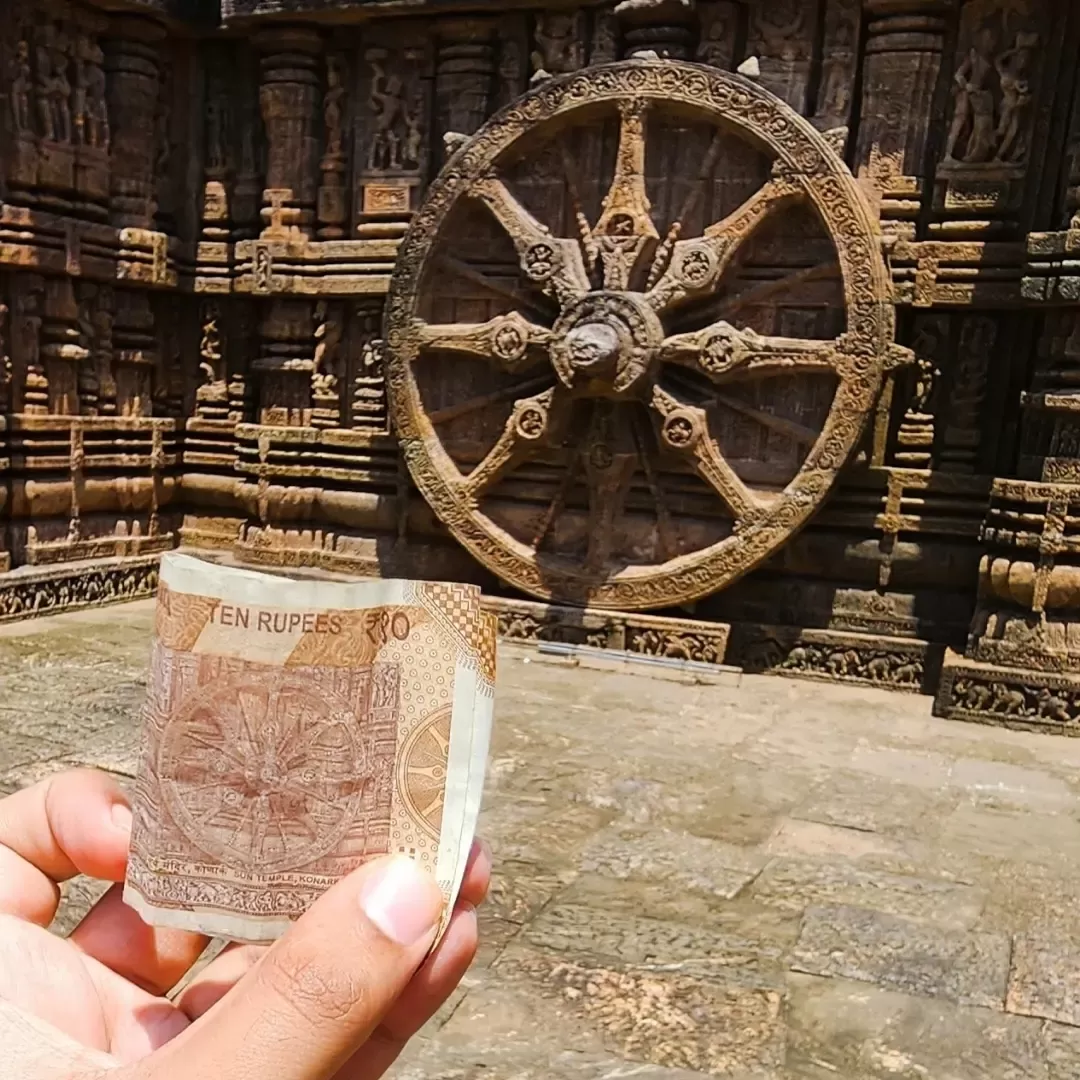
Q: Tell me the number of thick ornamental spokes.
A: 8